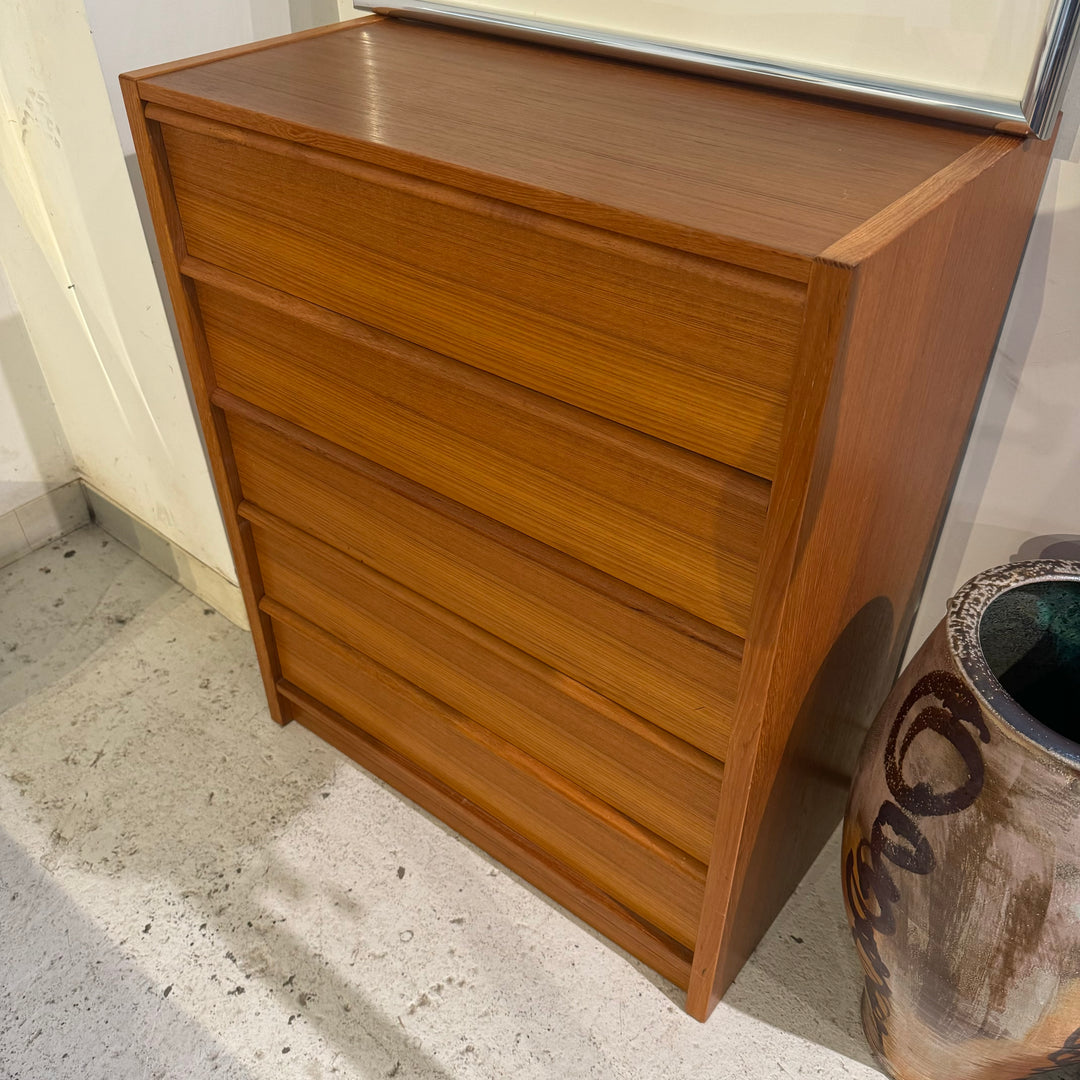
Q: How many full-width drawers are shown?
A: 5